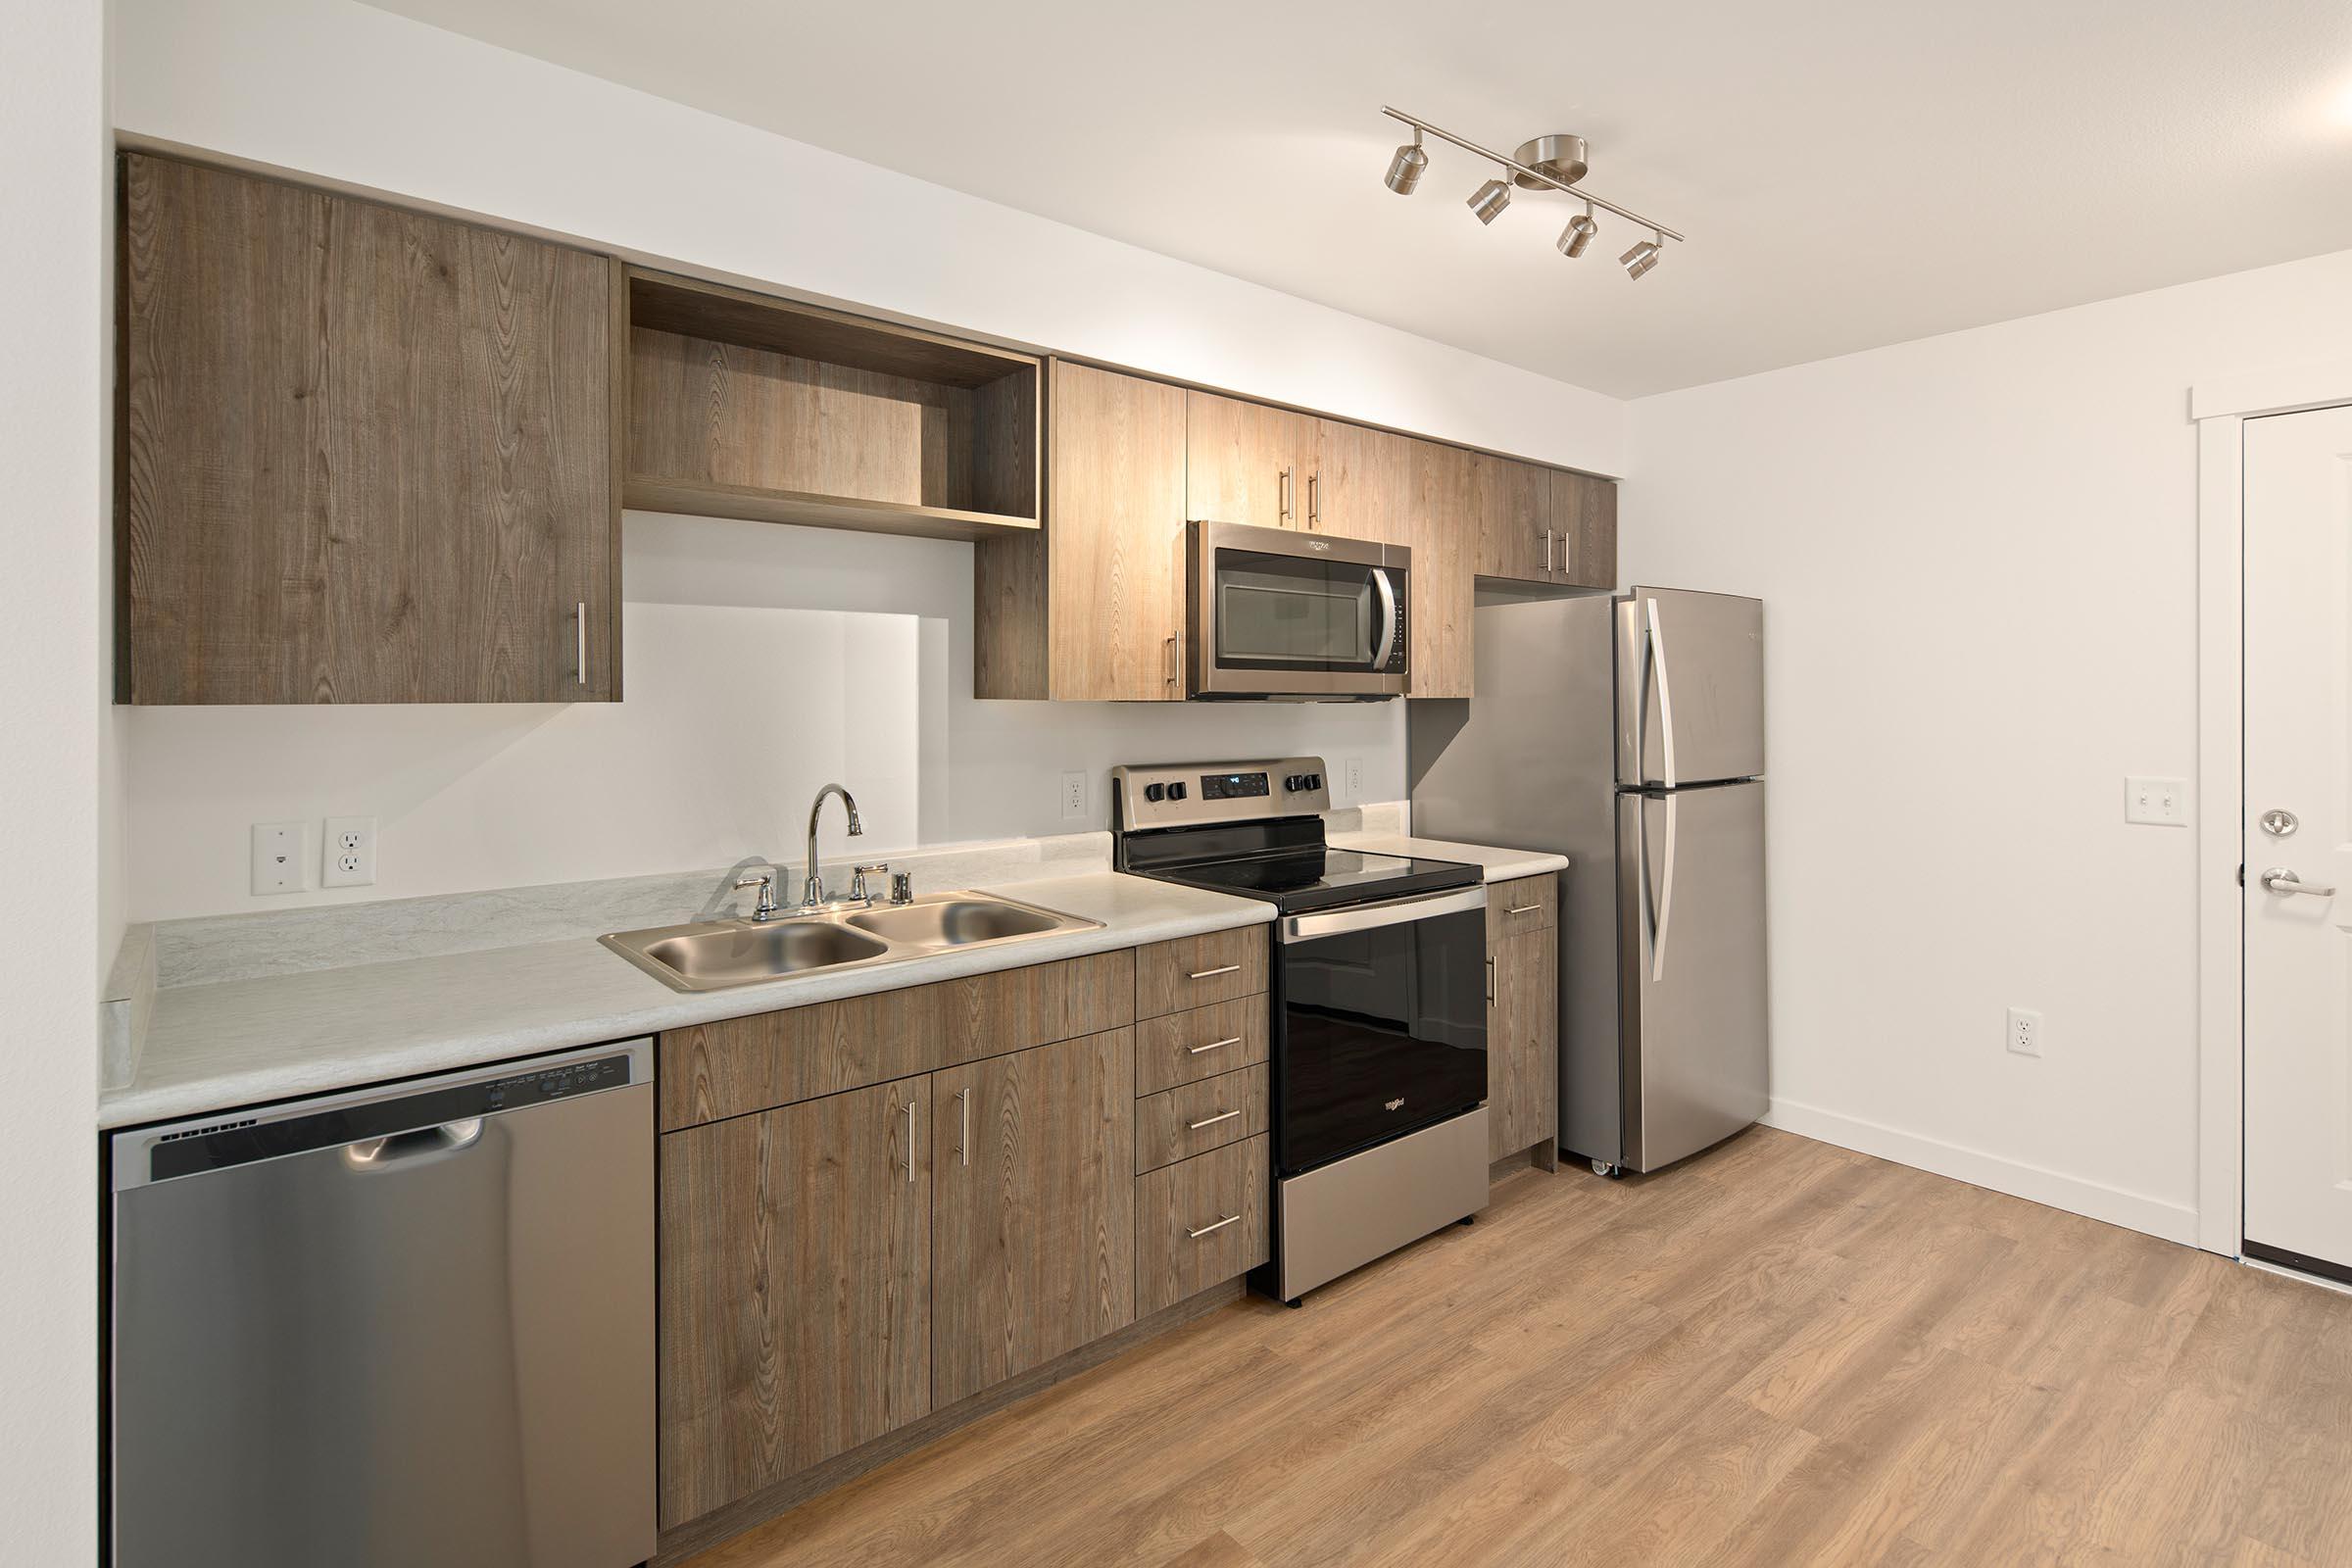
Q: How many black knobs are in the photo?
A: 4